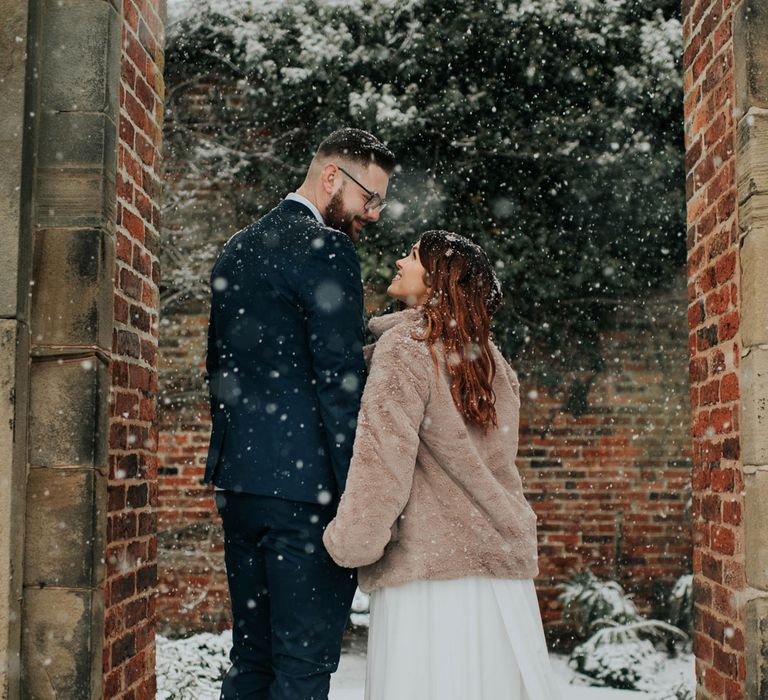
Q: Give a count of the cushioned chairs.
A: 0